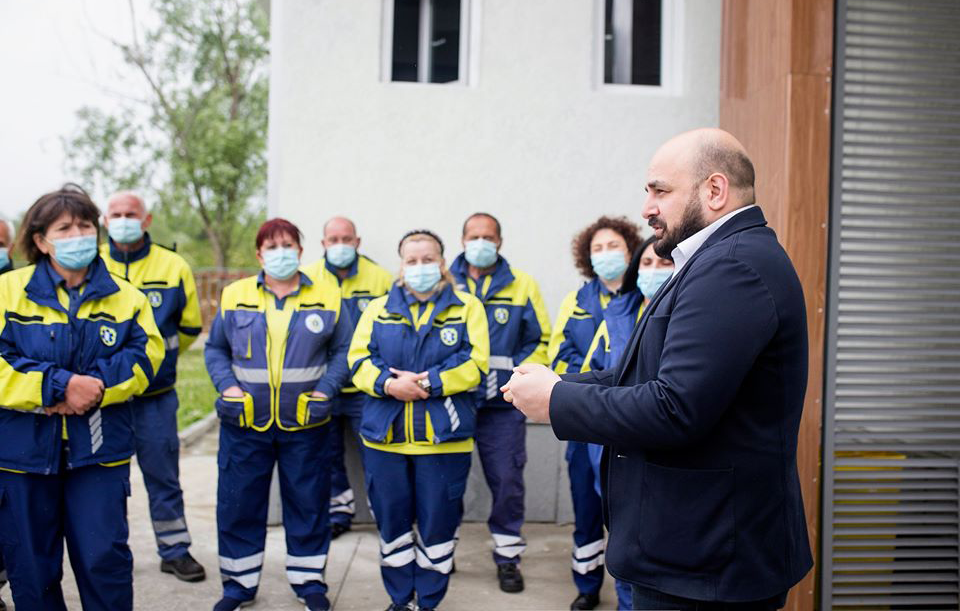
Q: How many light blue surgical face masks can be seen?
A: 9